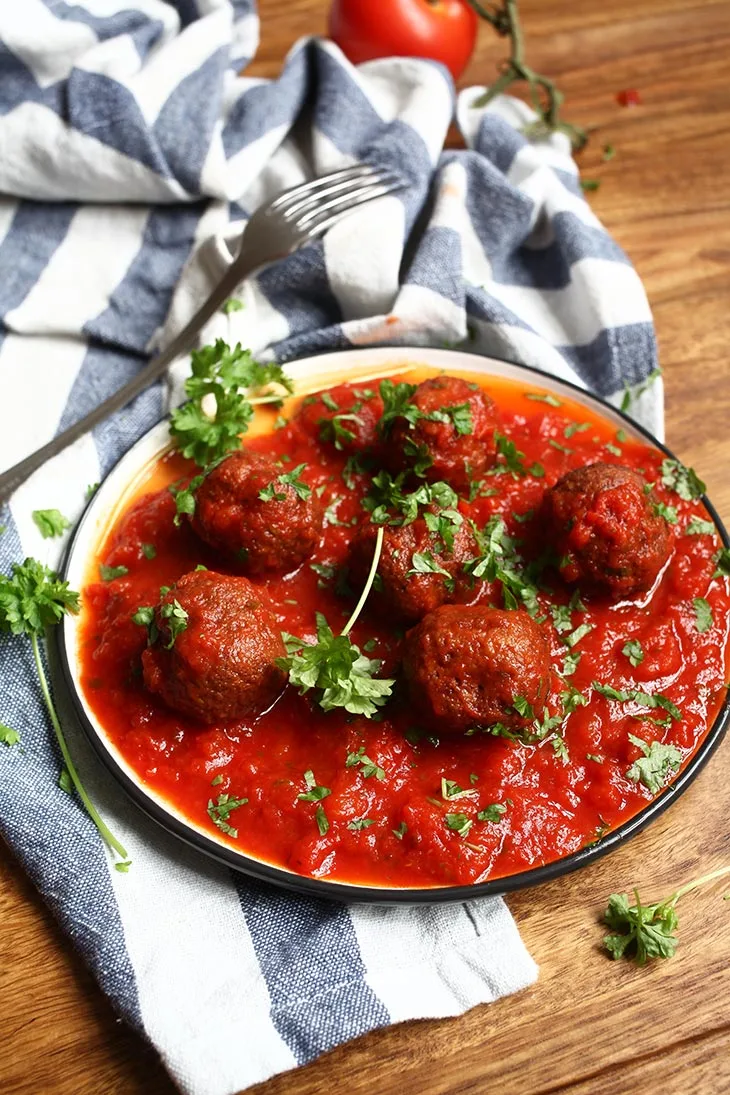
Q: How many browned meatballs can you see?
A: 6